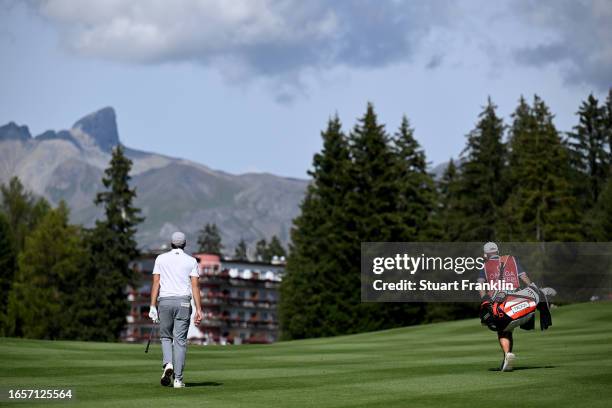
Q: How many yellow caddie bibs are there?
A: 0